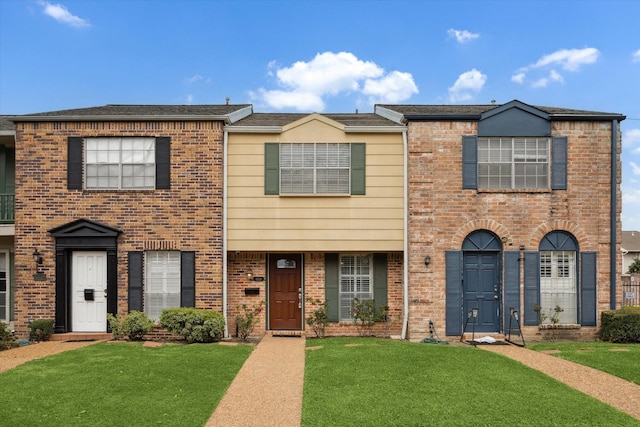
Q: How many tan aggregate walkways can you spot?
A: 3